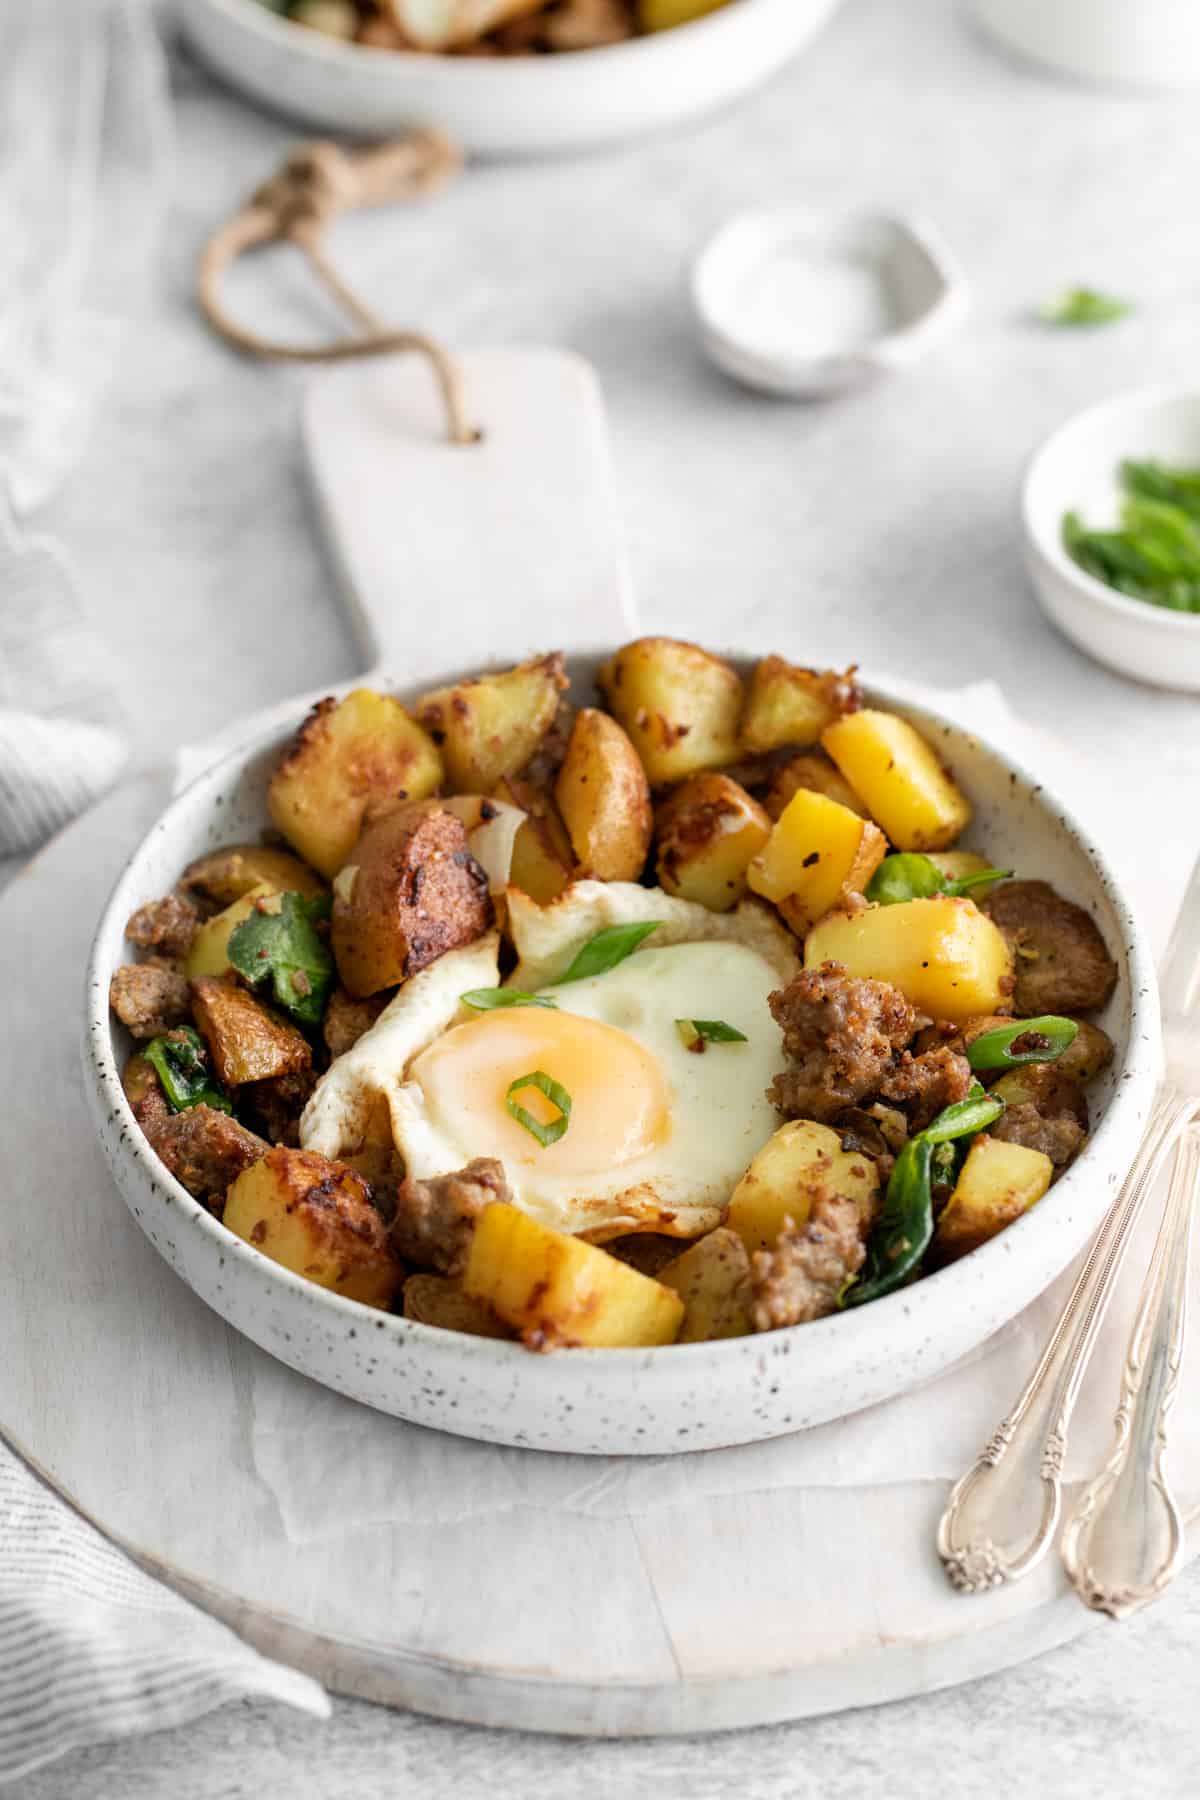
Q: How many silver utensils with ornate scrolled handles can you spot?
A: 2